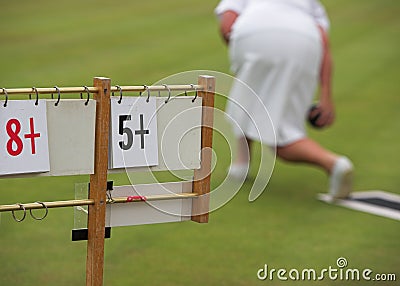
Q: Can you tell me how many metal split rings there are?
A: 10